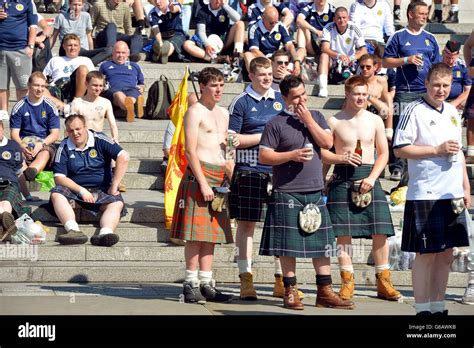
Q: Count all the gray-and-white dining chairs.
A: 0